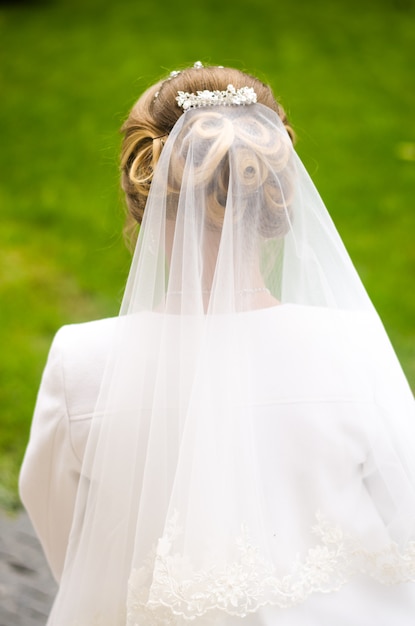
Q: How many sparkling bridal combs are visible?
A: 1